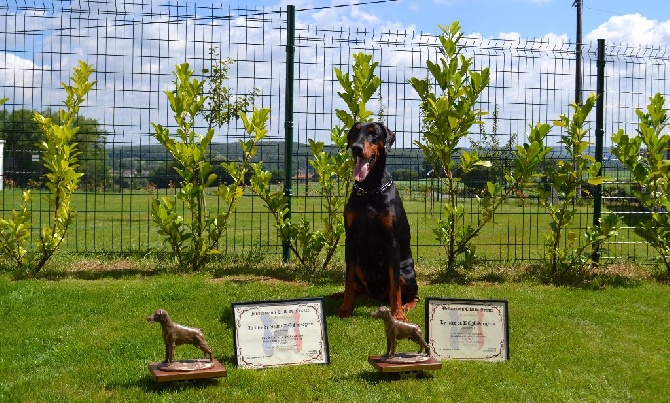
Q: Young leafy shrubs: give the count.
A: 6